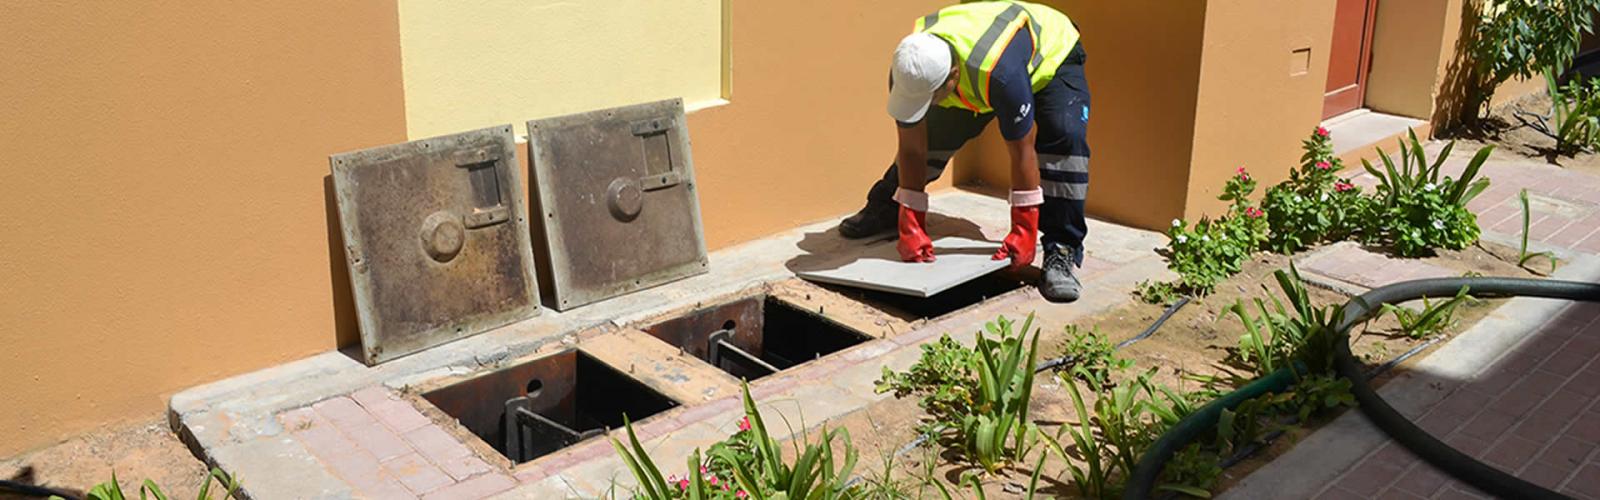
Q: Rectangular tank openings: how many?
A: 3